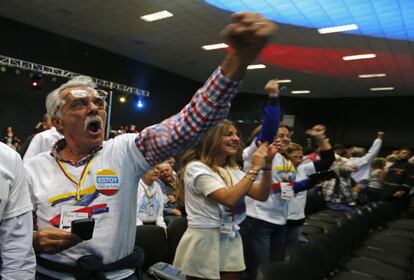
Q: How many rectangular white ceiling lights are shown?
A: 9